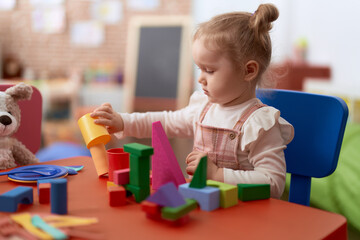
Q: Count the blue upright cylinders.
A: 1